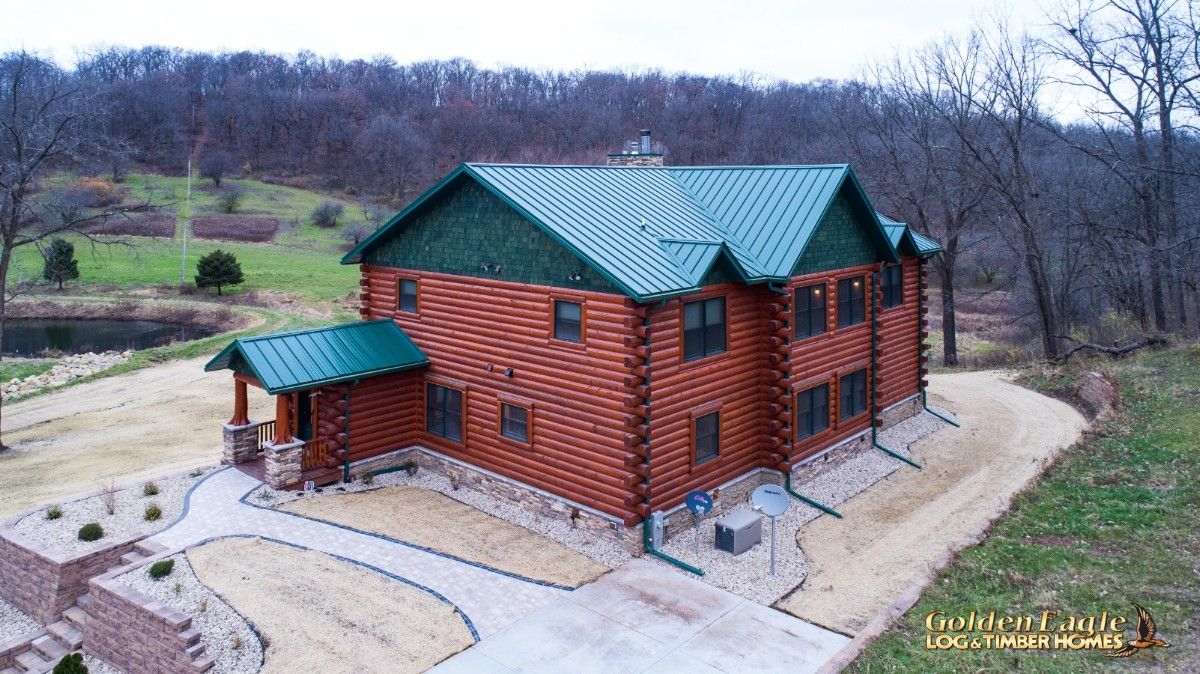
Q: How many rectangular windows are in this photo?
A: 11